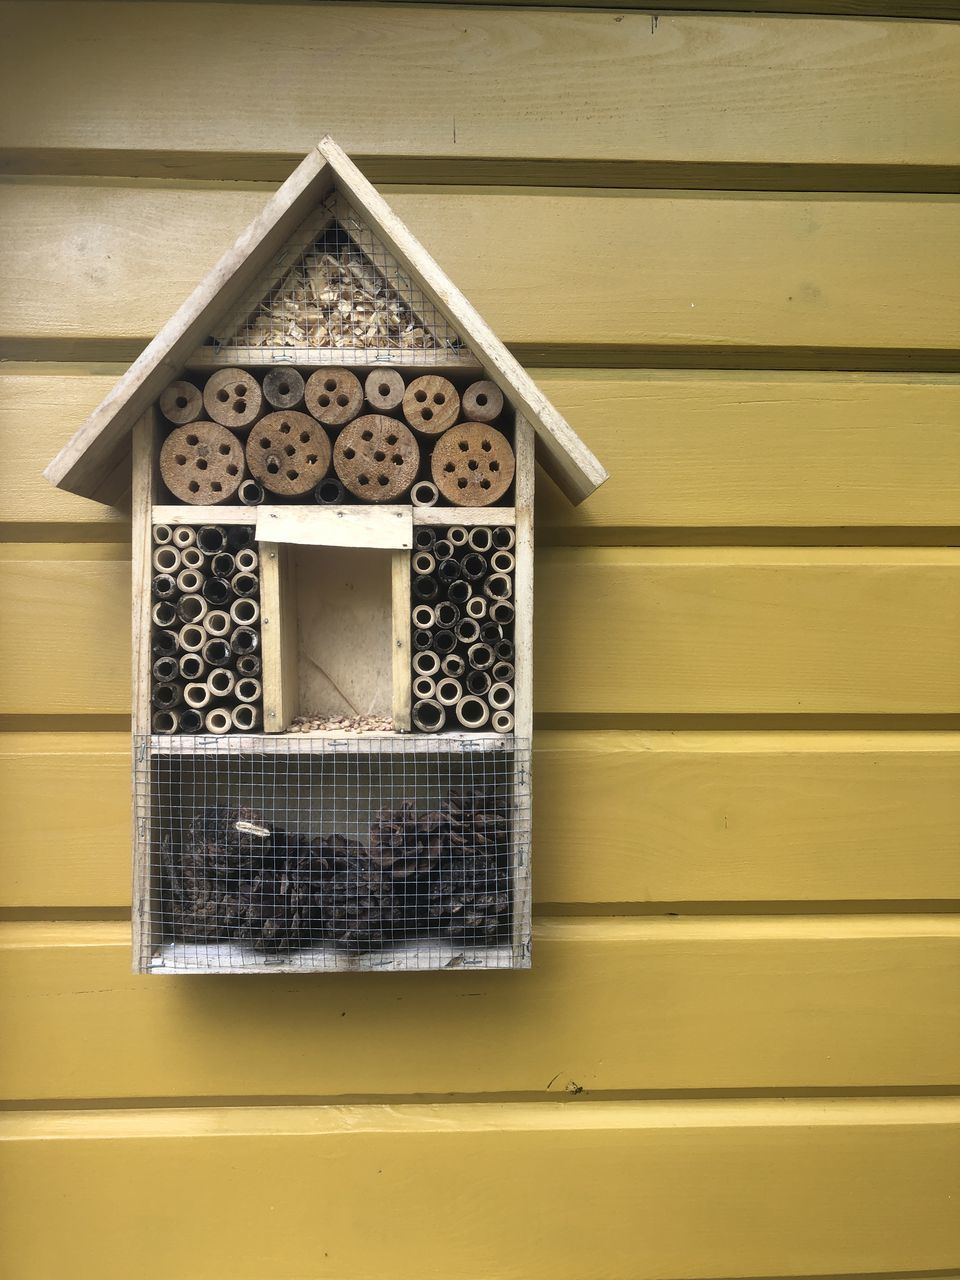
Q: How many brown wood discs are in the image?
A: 11